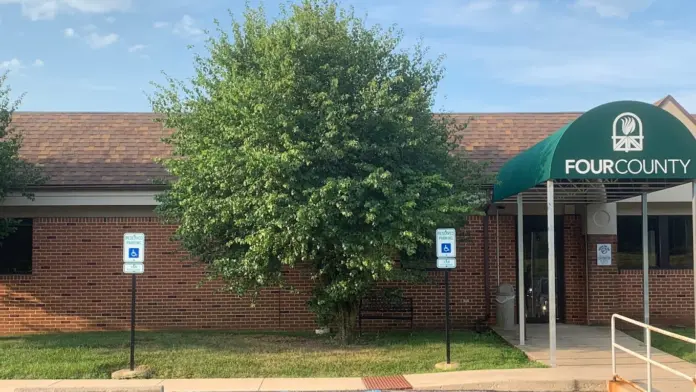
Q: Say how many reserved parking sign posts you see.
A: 2